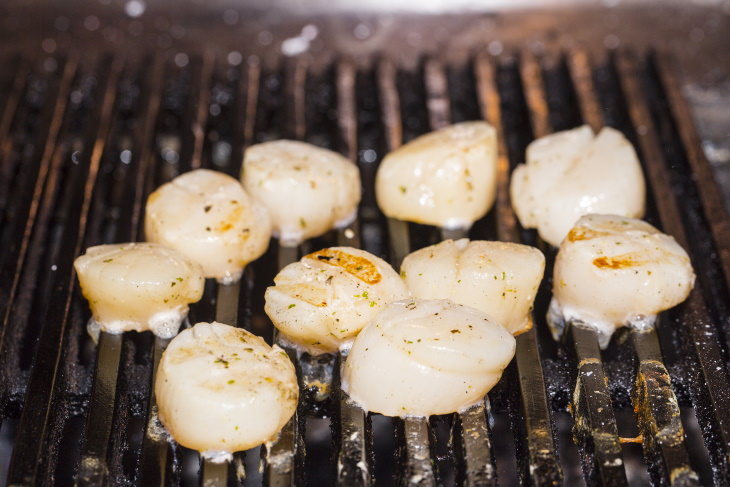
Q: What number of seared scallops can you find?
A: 10